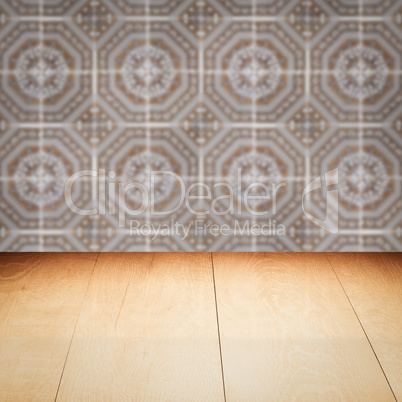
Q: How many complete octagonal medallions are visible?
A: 8